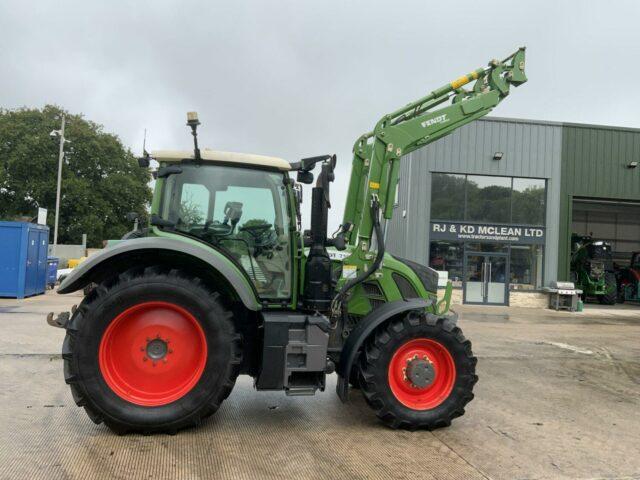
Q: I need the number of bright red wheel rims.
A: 2